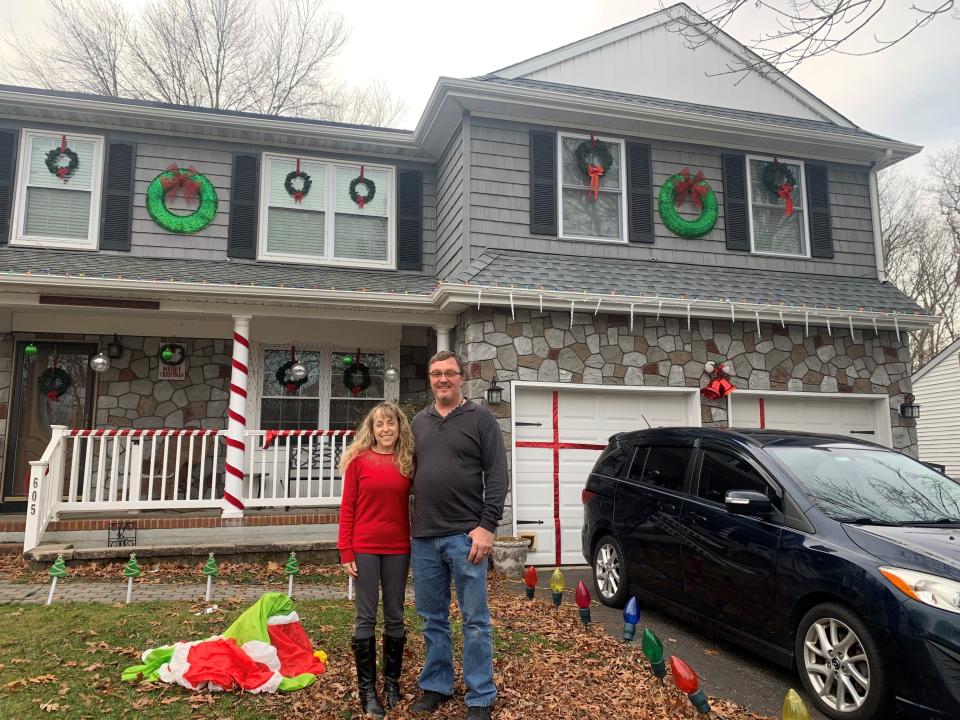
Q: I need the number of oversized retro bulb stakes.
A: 7